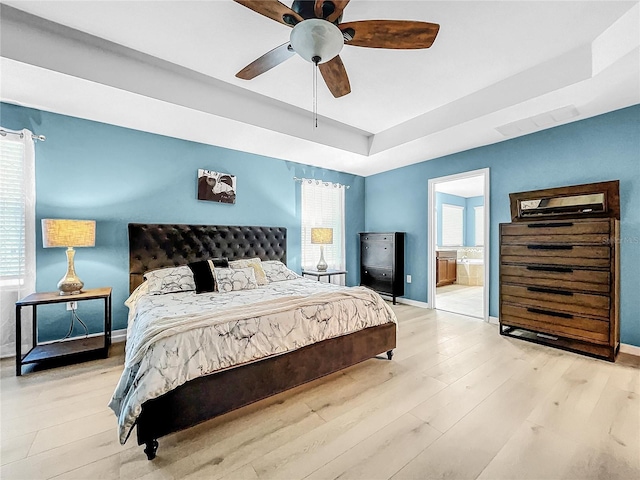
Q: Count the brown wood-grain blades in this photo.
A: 5